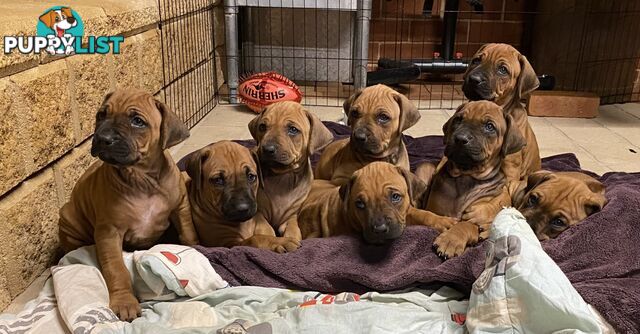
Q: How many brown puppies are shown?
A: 8